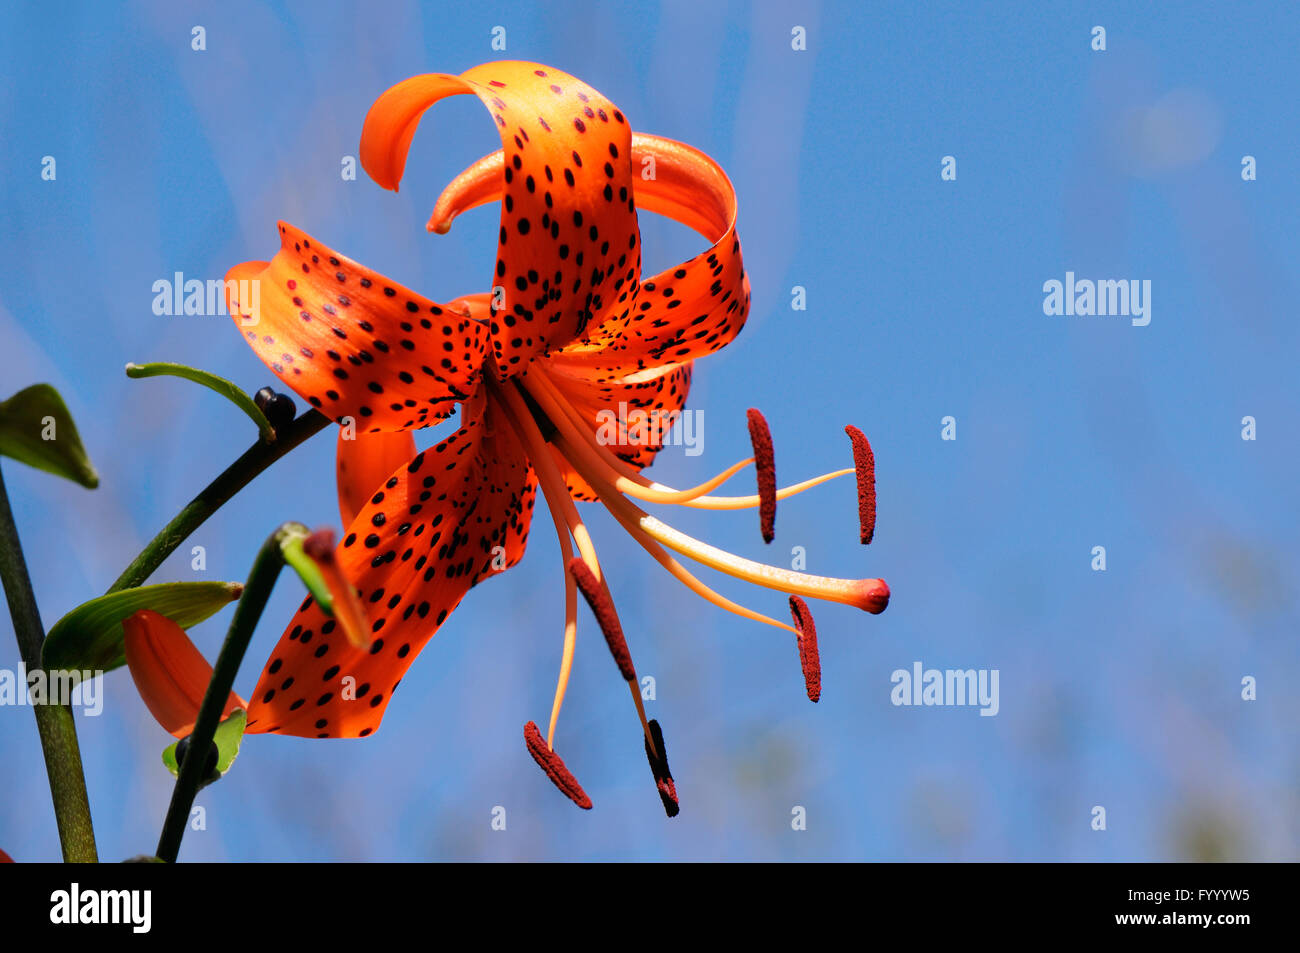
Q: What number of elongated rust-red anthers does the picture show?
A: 6